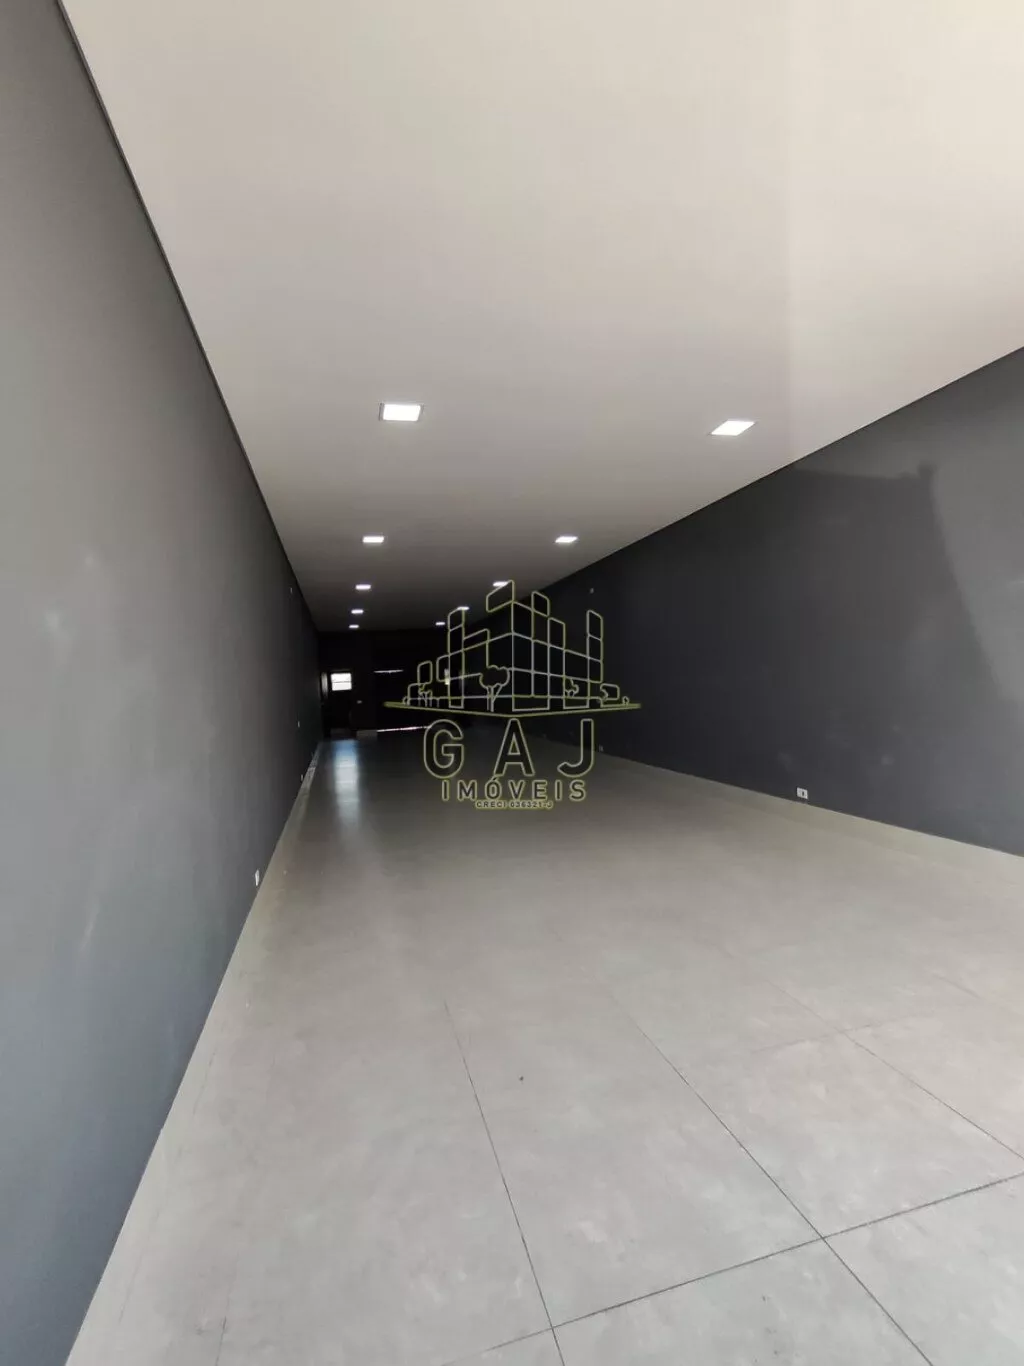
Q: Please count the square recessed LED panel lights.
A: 10